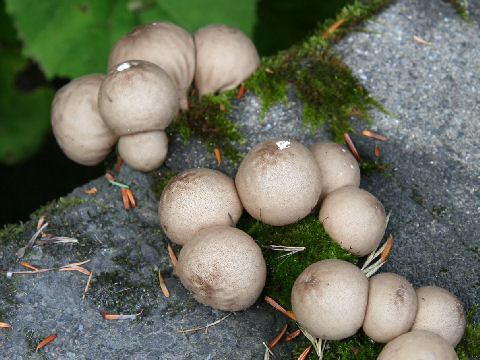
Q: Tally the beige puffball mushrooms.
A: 14